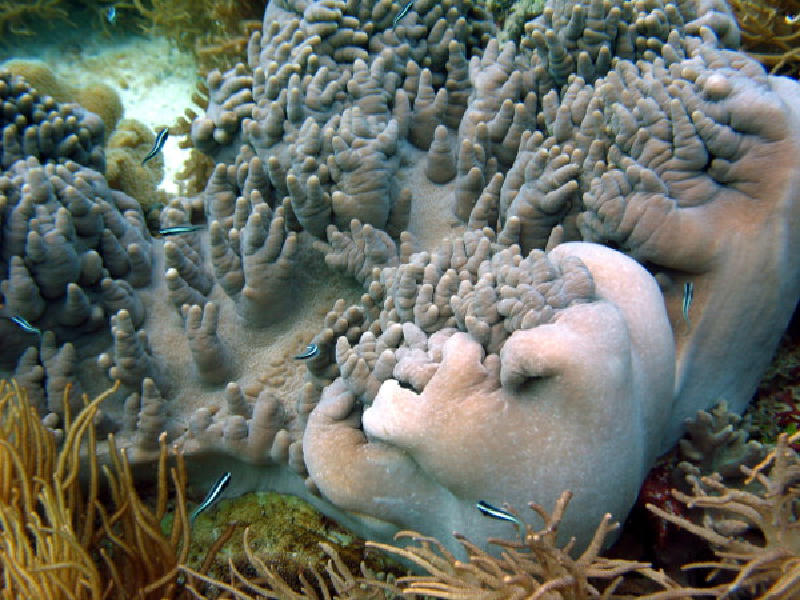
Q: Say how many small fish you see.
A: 9